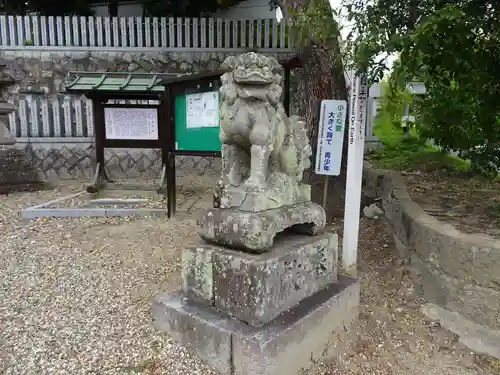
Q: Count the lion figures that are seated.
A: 1